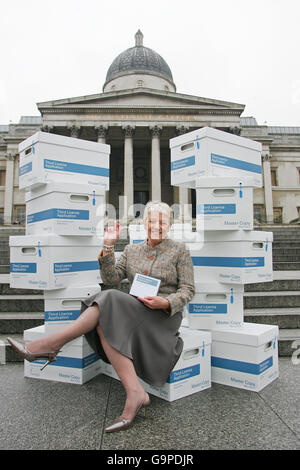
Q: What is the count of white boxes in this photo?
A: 12